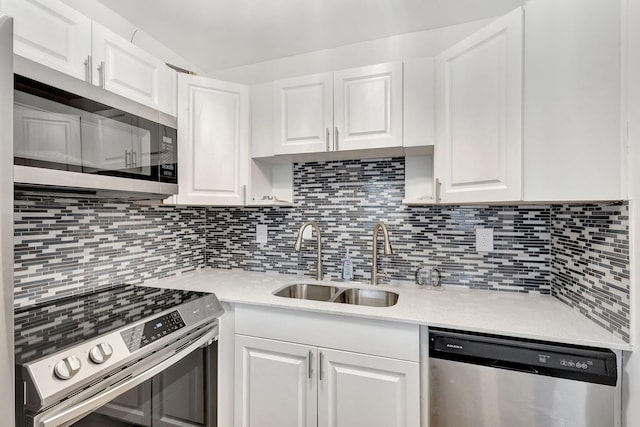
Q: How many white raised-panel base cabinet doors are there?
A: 2